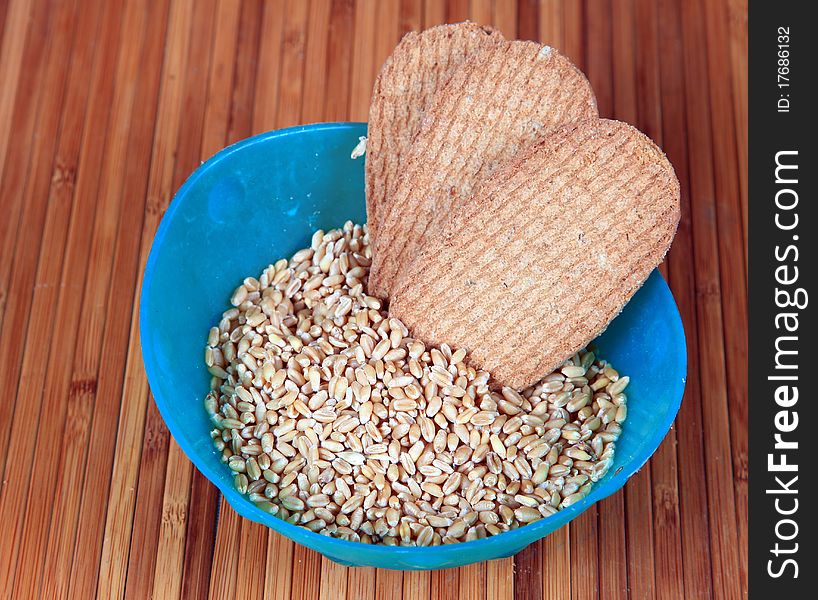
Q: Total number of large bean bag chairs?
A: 0